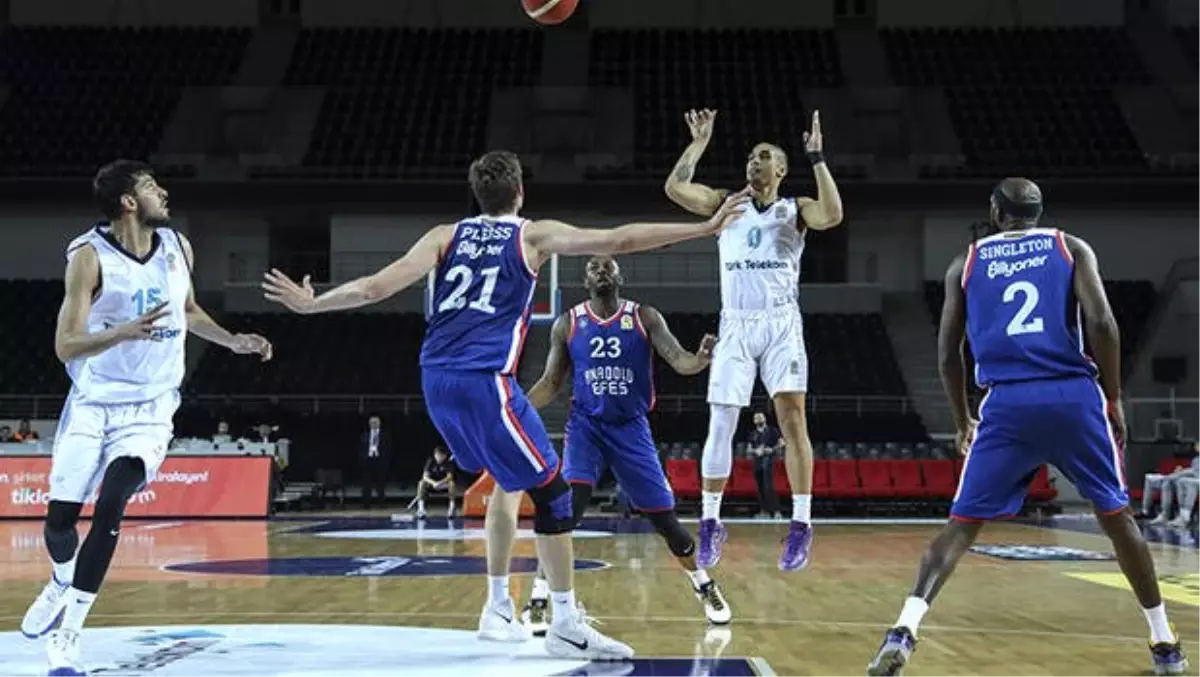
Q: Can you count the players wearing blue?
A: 3